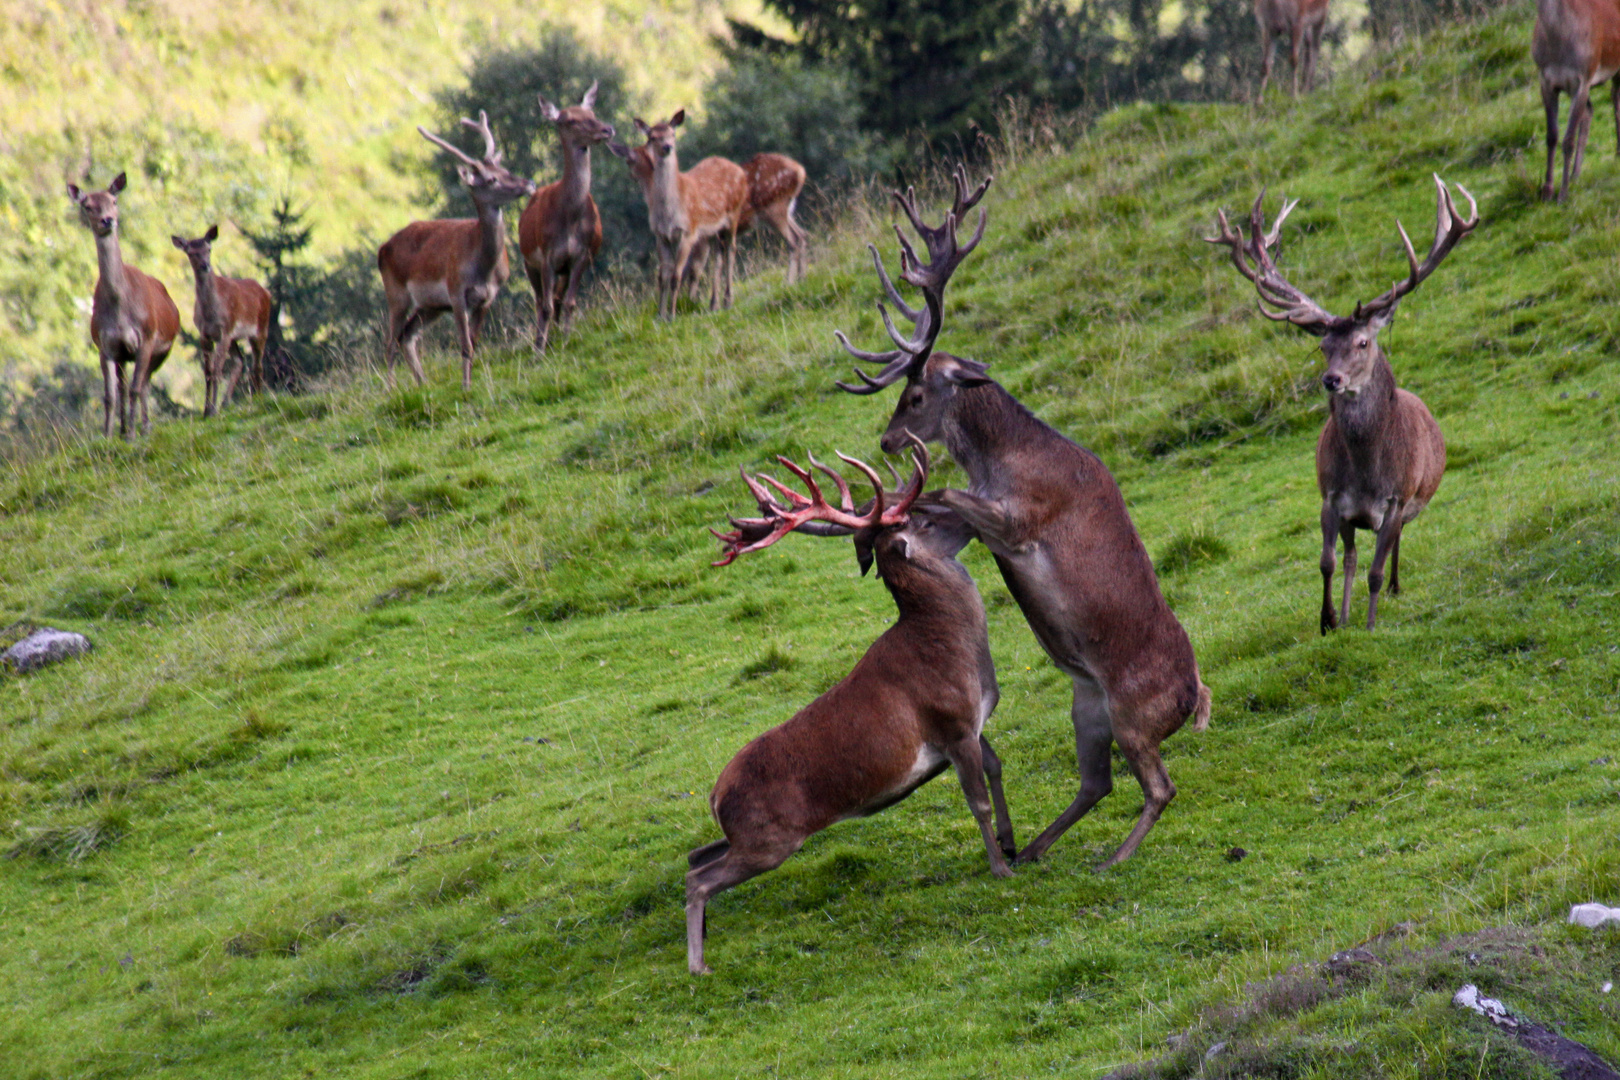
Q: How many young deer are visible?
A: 3